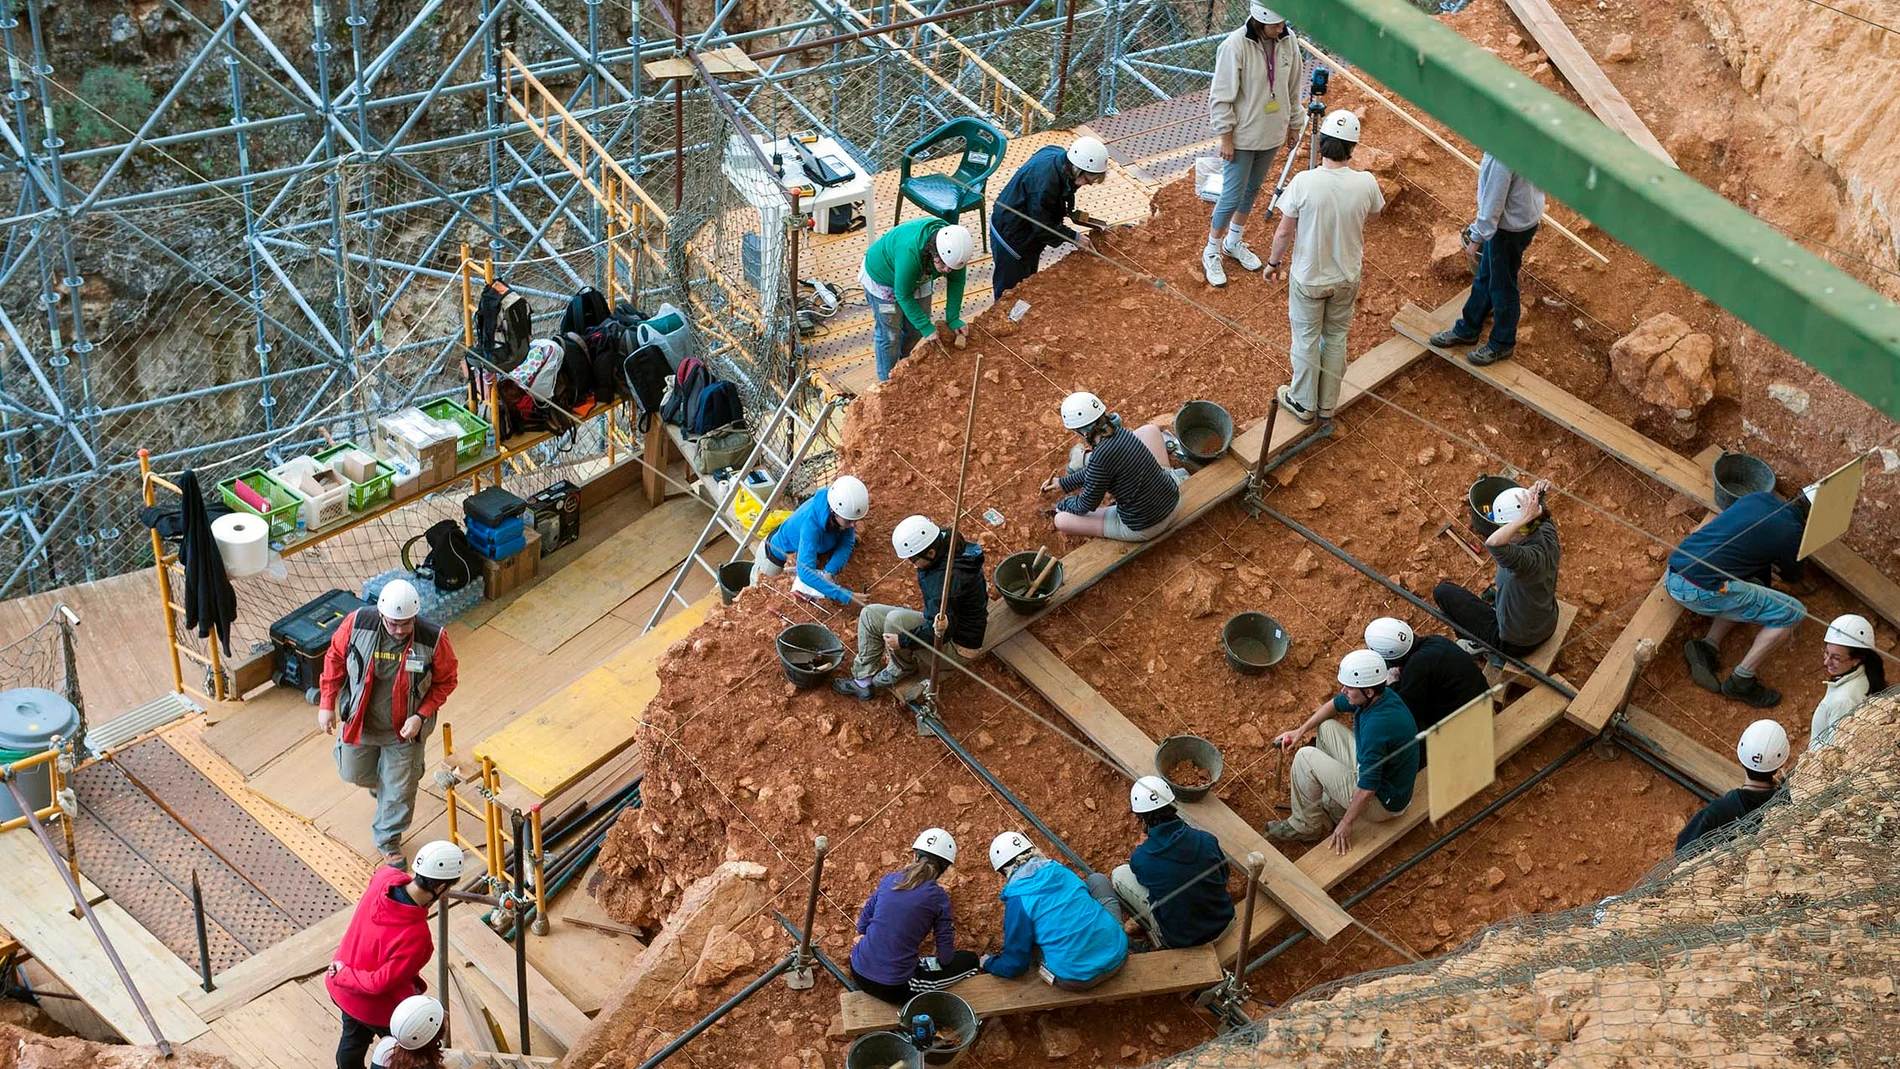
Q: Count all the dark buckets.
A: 10